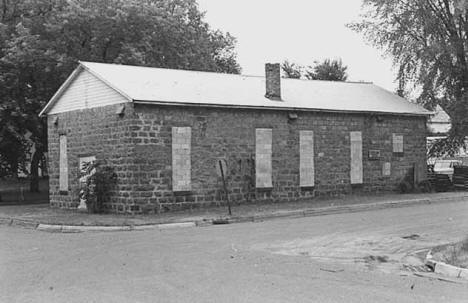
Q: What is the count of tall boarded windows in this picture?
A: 5